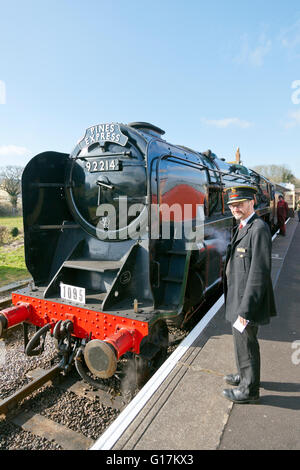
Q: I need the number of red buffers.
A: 2